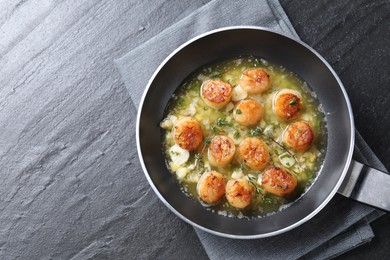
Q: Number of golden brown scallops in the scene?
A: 11